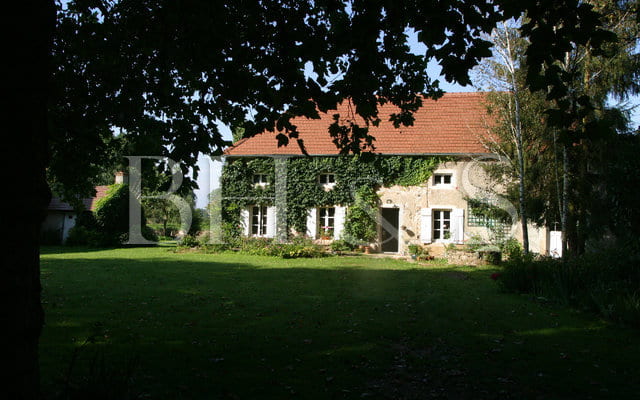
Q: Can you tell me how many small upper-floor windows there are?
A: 3